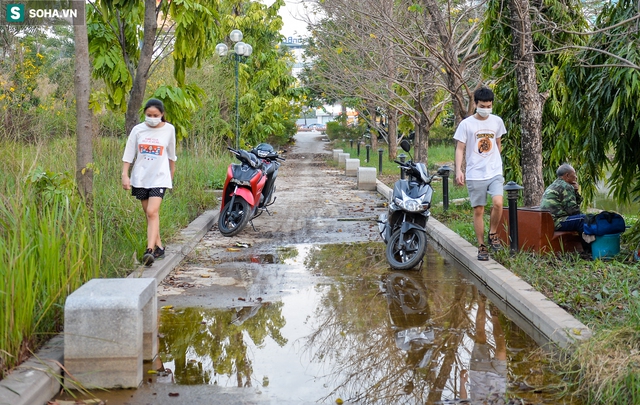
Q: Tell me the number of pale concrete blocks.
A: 5